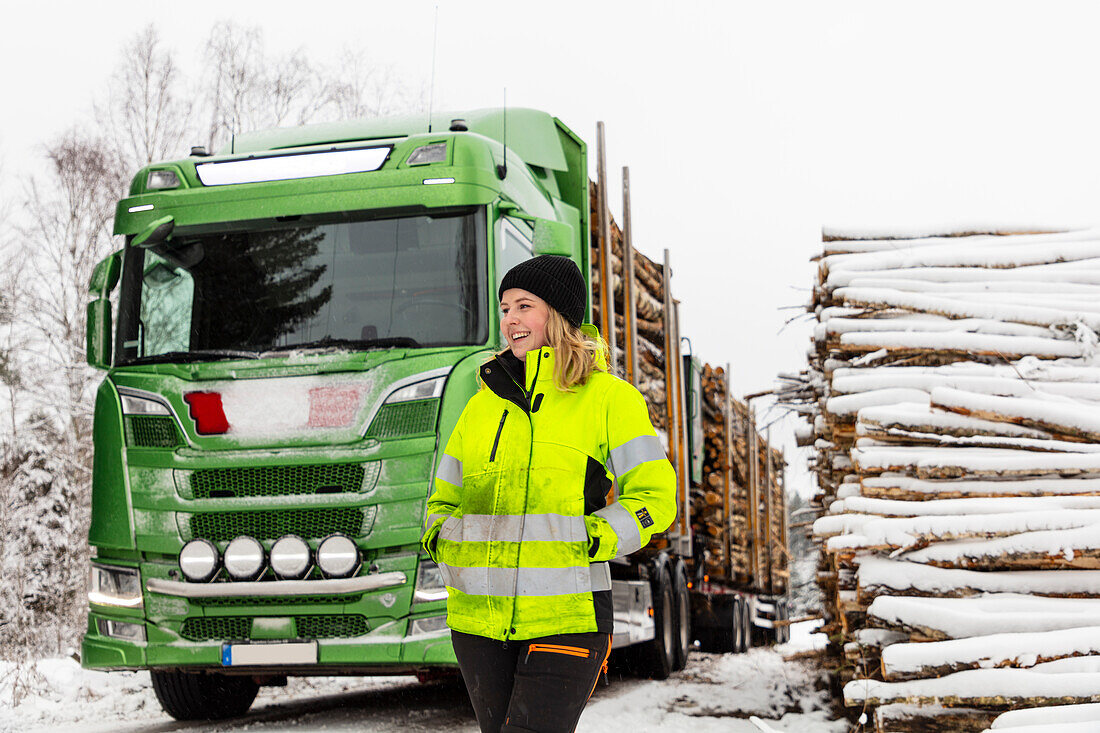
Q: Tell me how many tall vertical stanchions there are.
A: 9